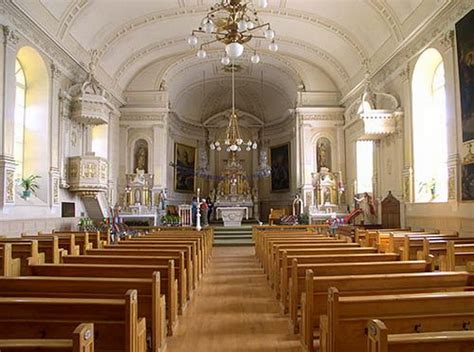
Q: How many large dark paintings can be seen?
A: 3